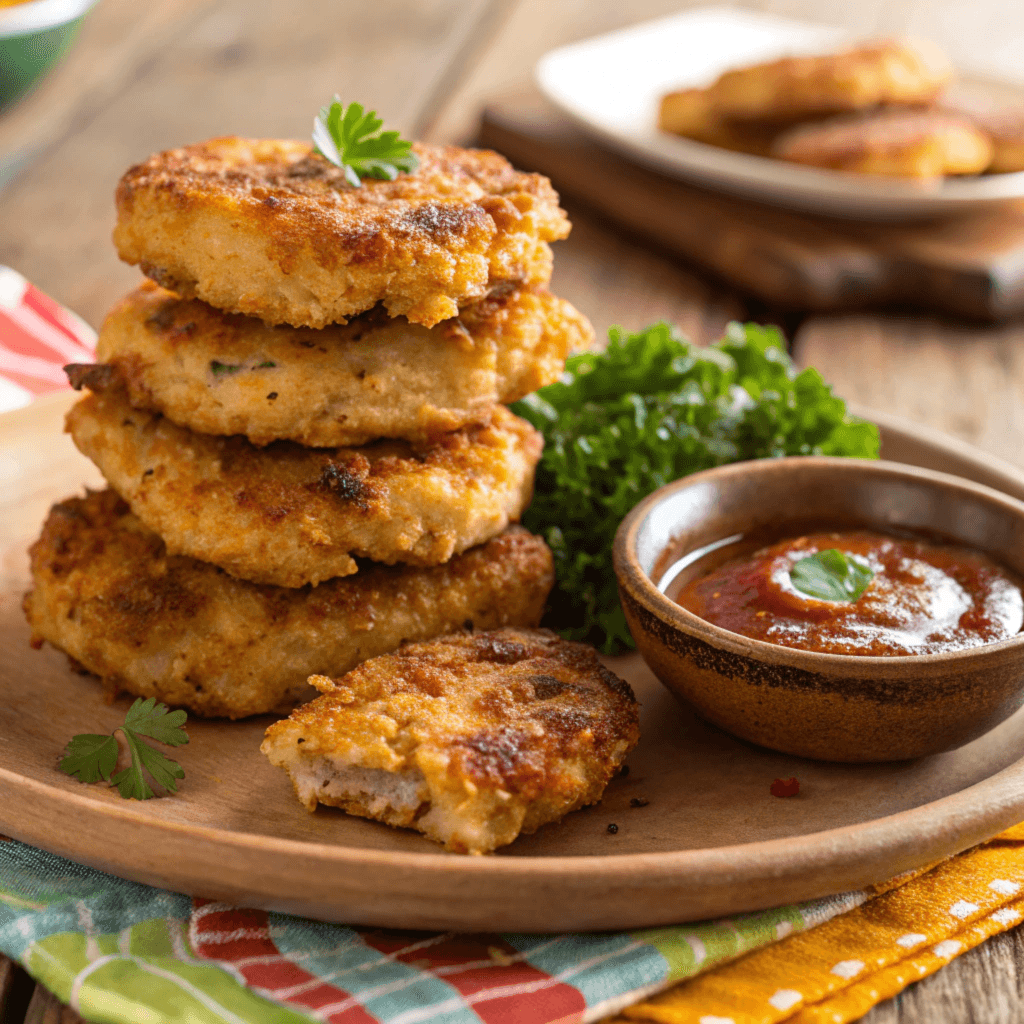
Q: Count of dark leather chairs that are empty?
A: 0